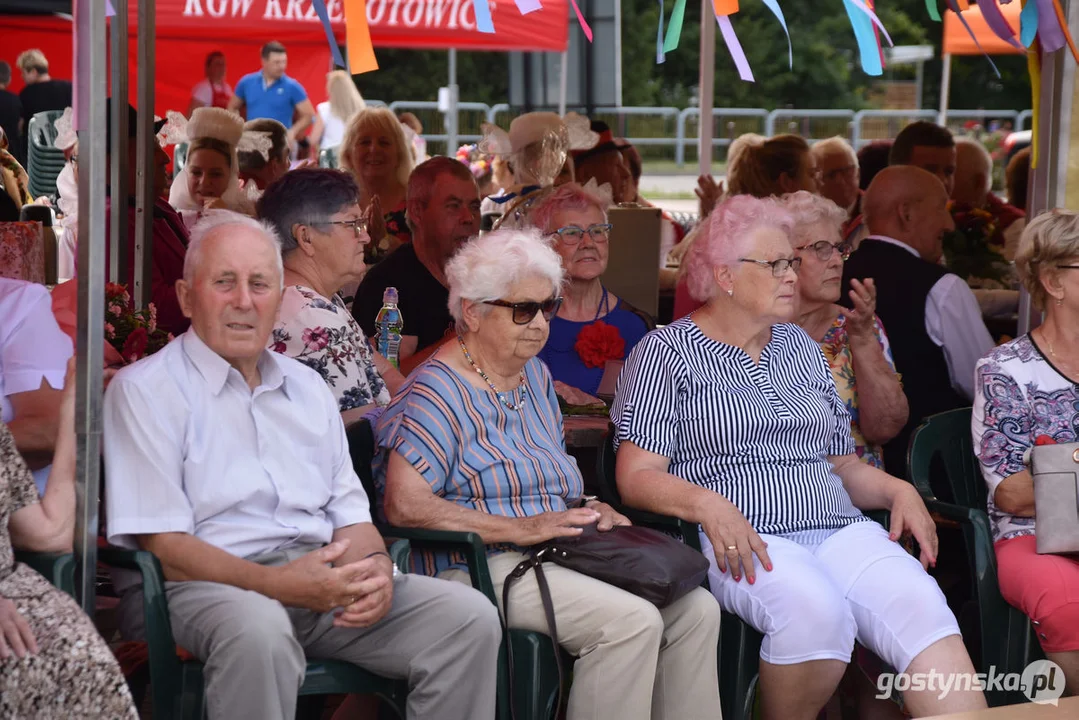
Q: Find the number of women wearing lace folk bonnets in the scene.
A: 3